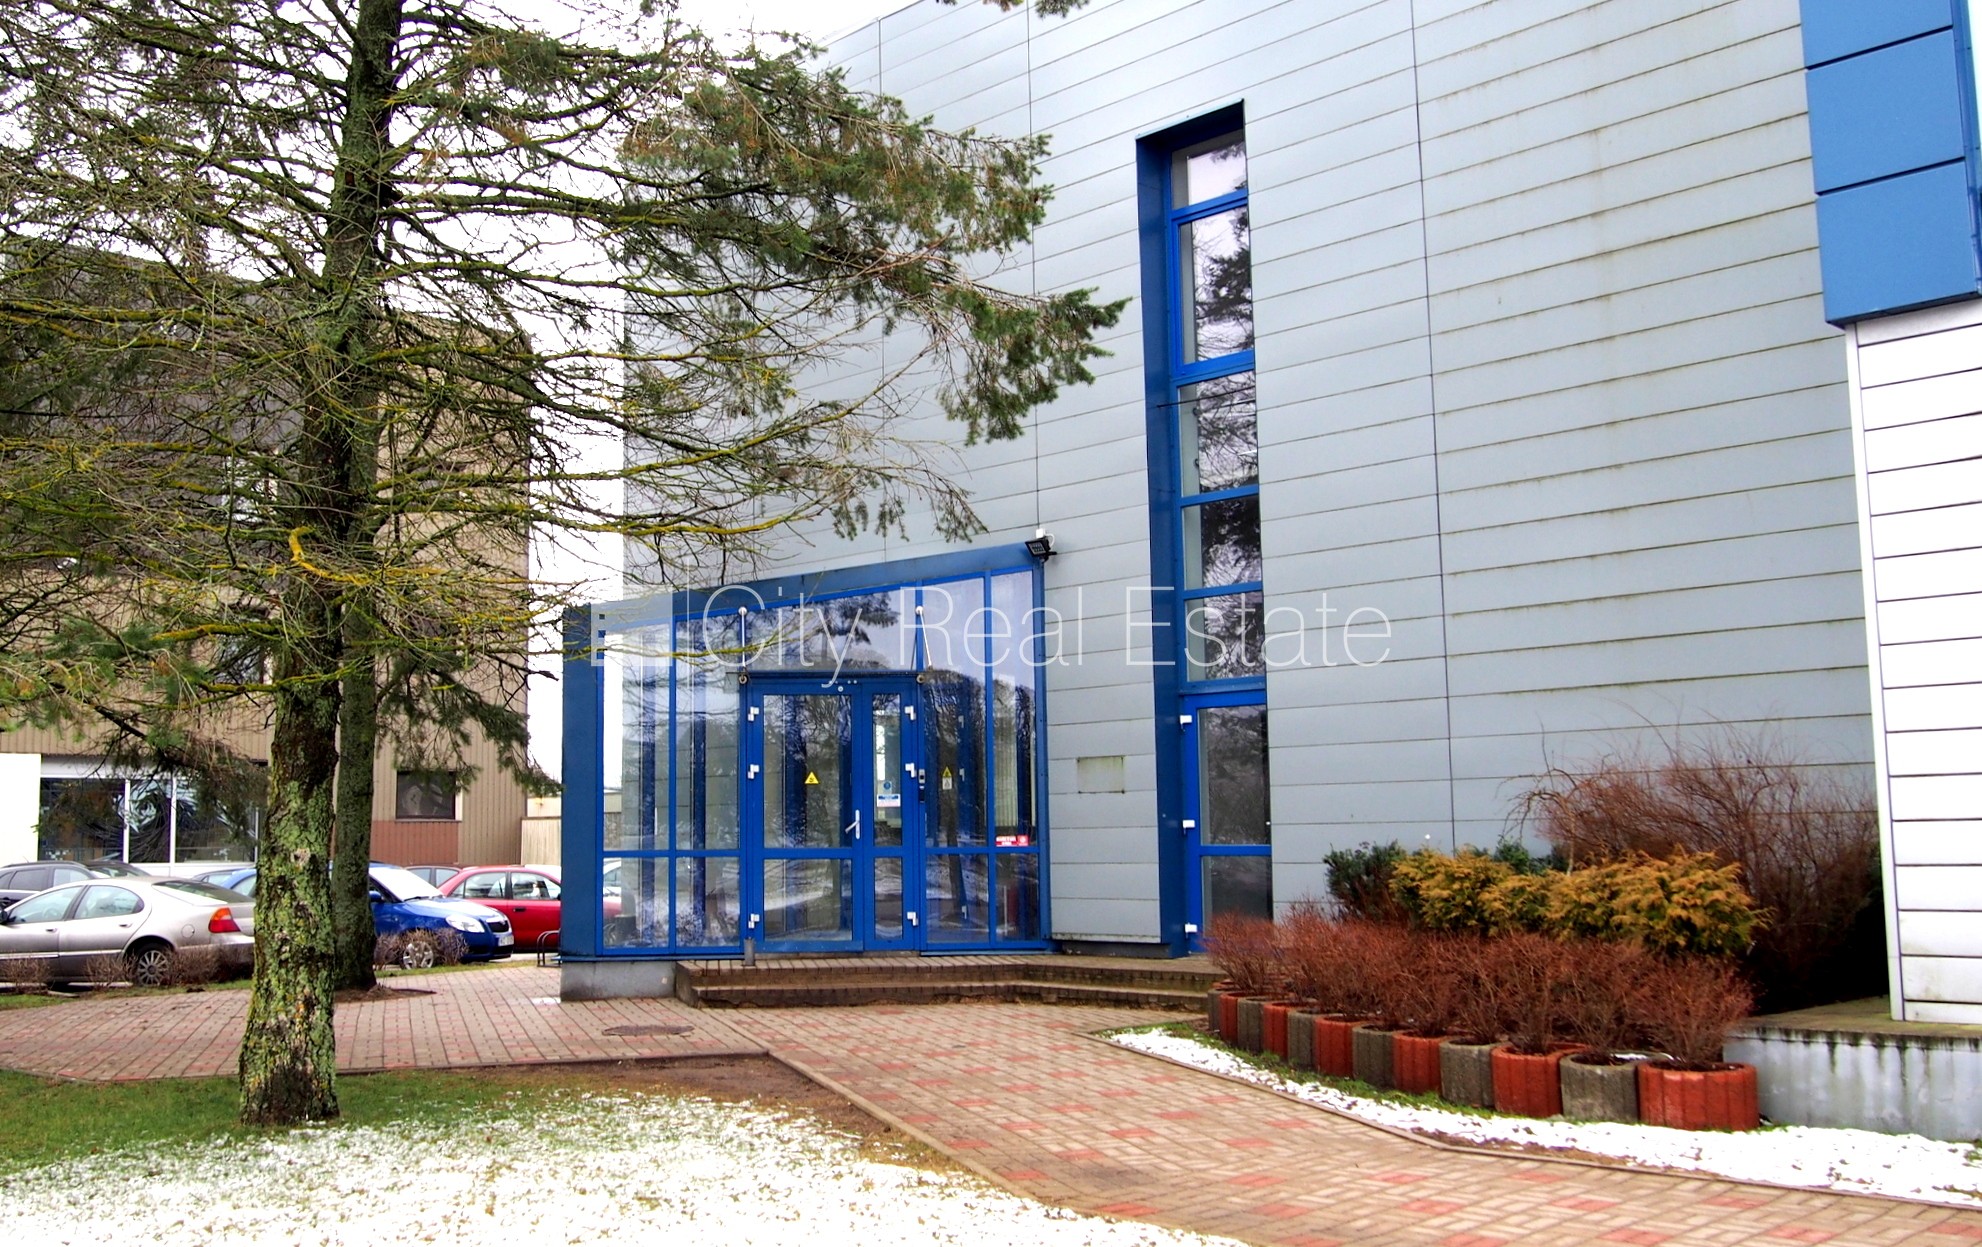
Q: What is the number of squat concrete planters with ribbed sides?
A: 13